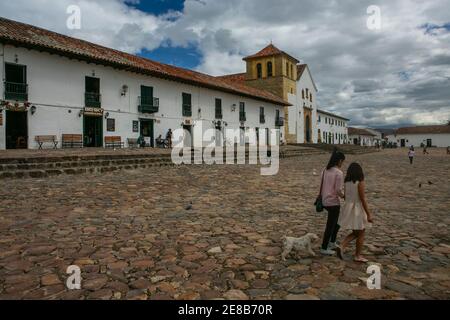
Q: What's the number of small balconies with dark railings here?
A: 8